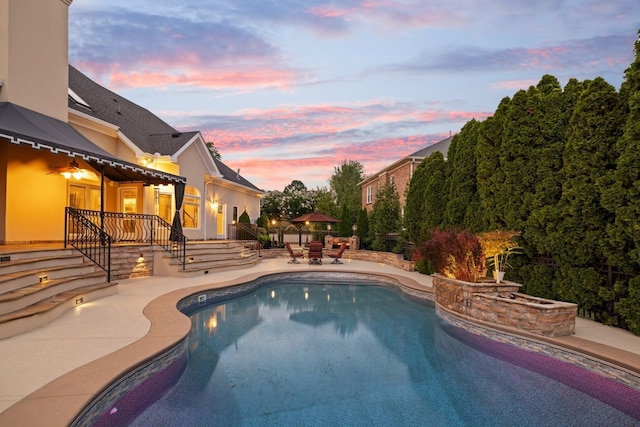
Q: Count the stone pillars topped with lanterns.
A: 2